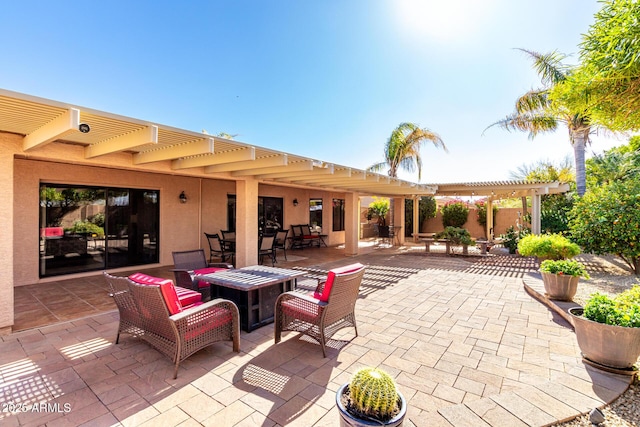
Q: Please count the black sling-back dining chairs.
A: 4